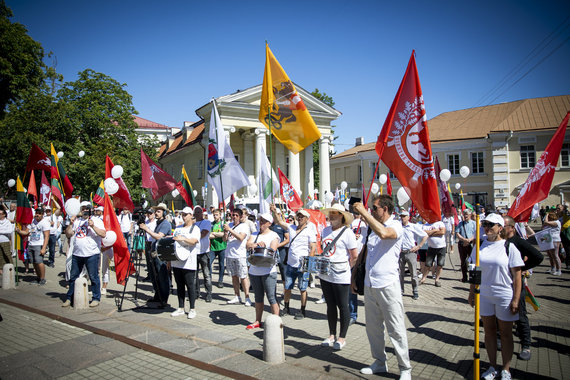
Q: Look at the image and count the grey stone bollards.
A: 3